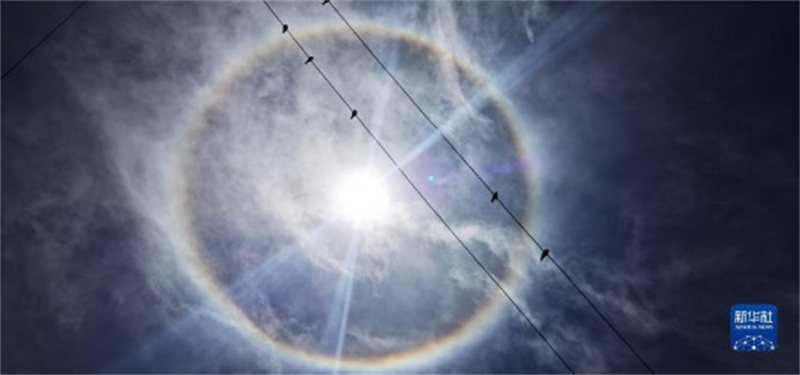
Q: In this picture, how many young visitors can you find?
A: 0